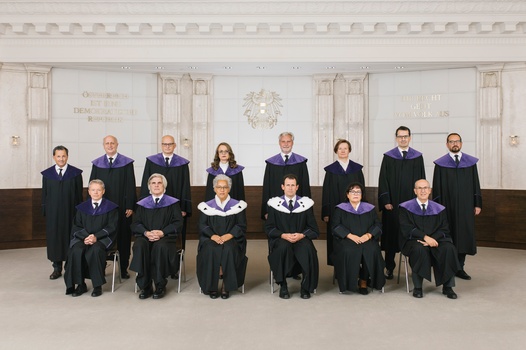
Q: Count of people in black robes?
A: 14